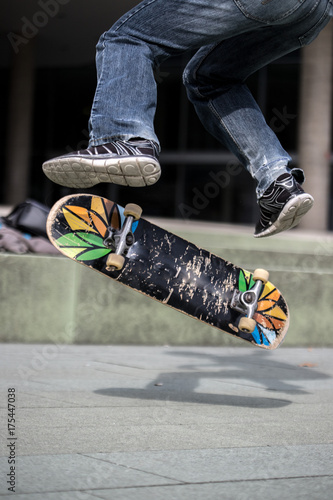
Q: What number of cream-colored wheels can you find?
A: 4